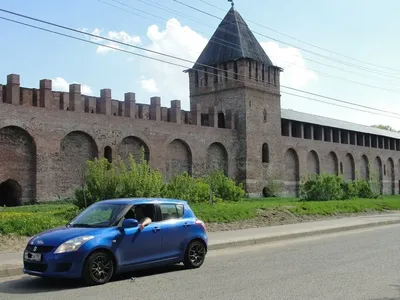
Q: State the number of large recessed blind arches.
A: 12